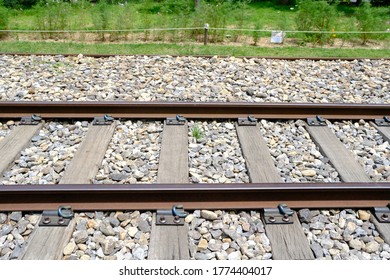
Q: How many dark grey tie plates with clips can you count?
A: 10